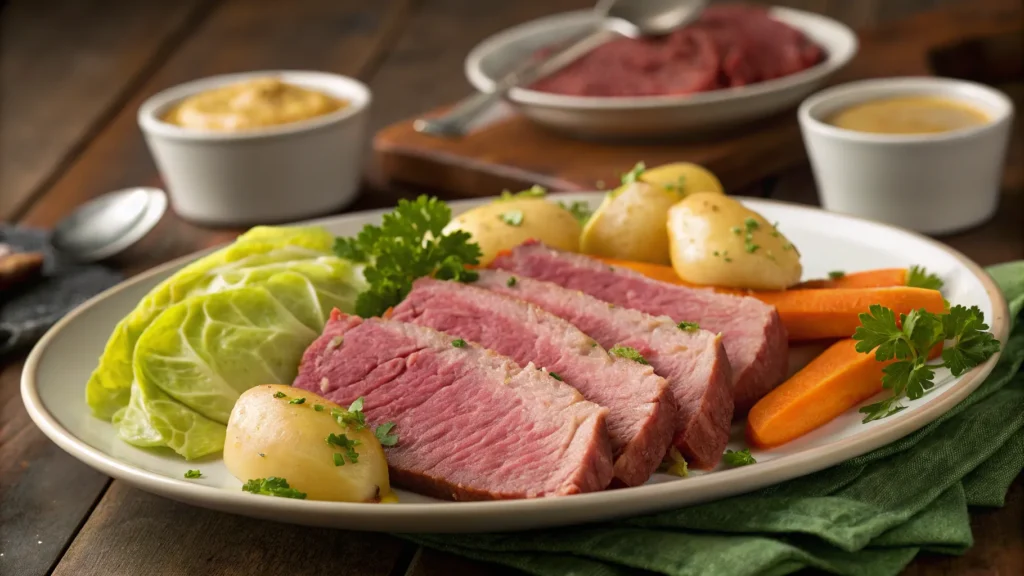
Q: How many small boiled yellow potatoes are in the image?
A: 5